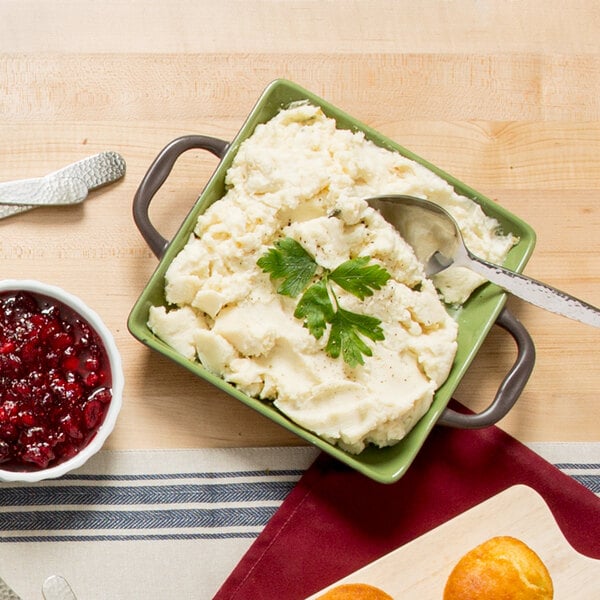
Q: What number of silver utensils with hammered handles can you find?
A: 5